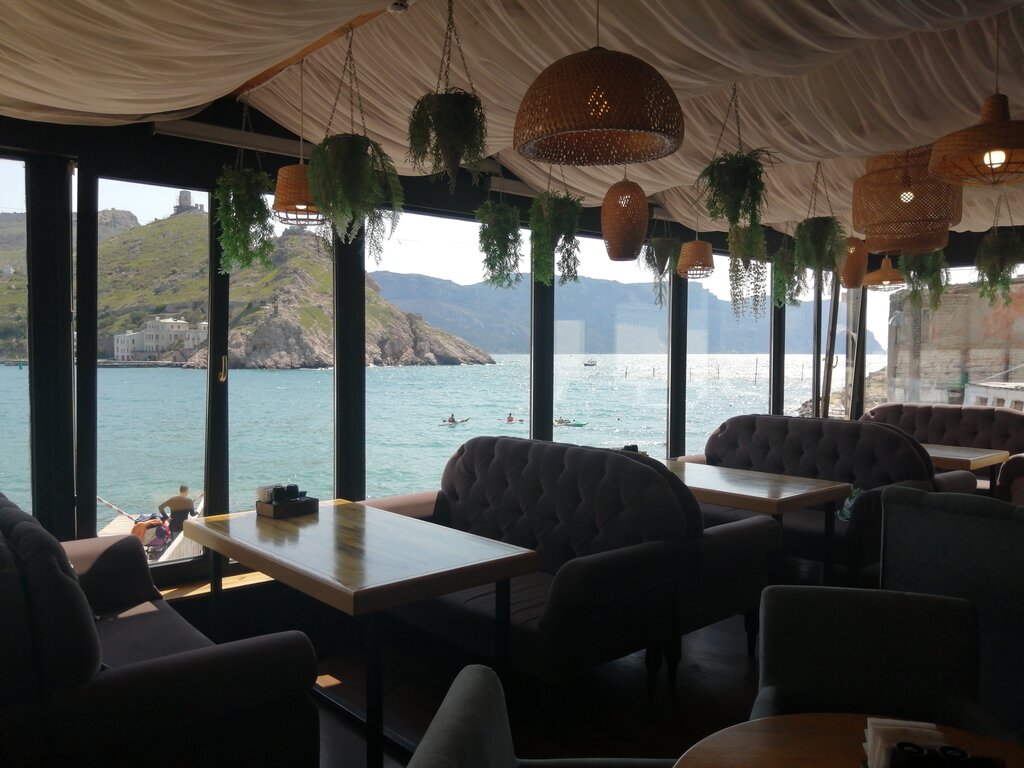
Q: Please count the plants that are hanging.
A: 12